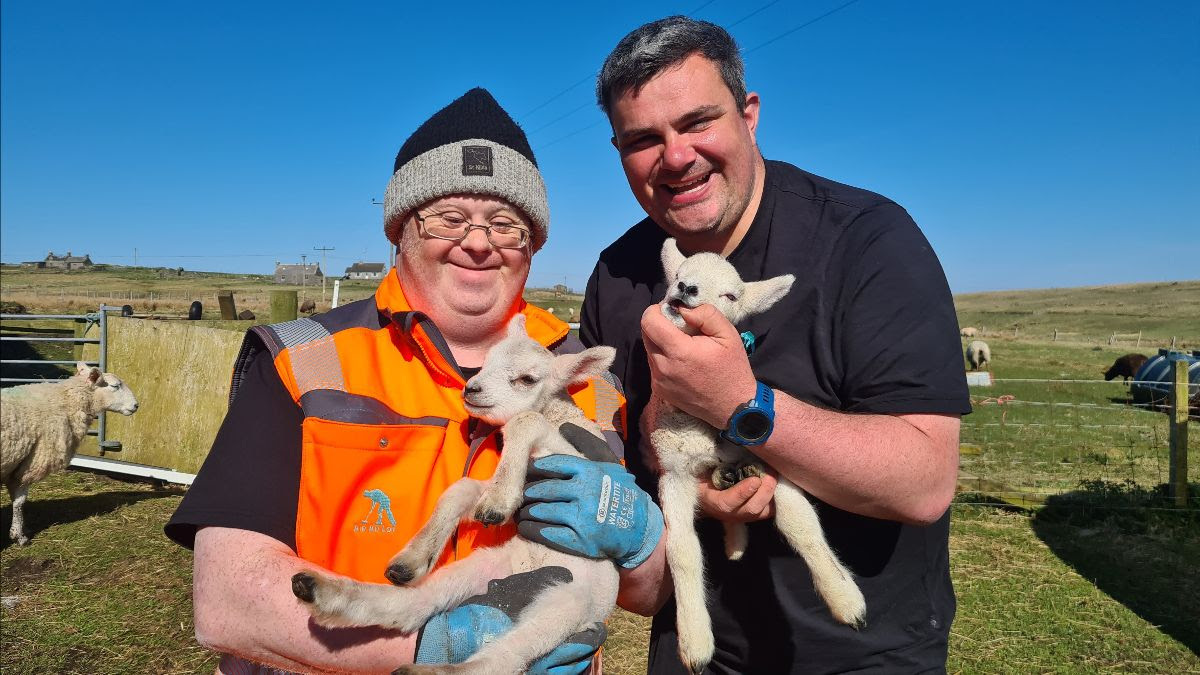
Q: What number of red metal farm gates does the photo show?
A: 0